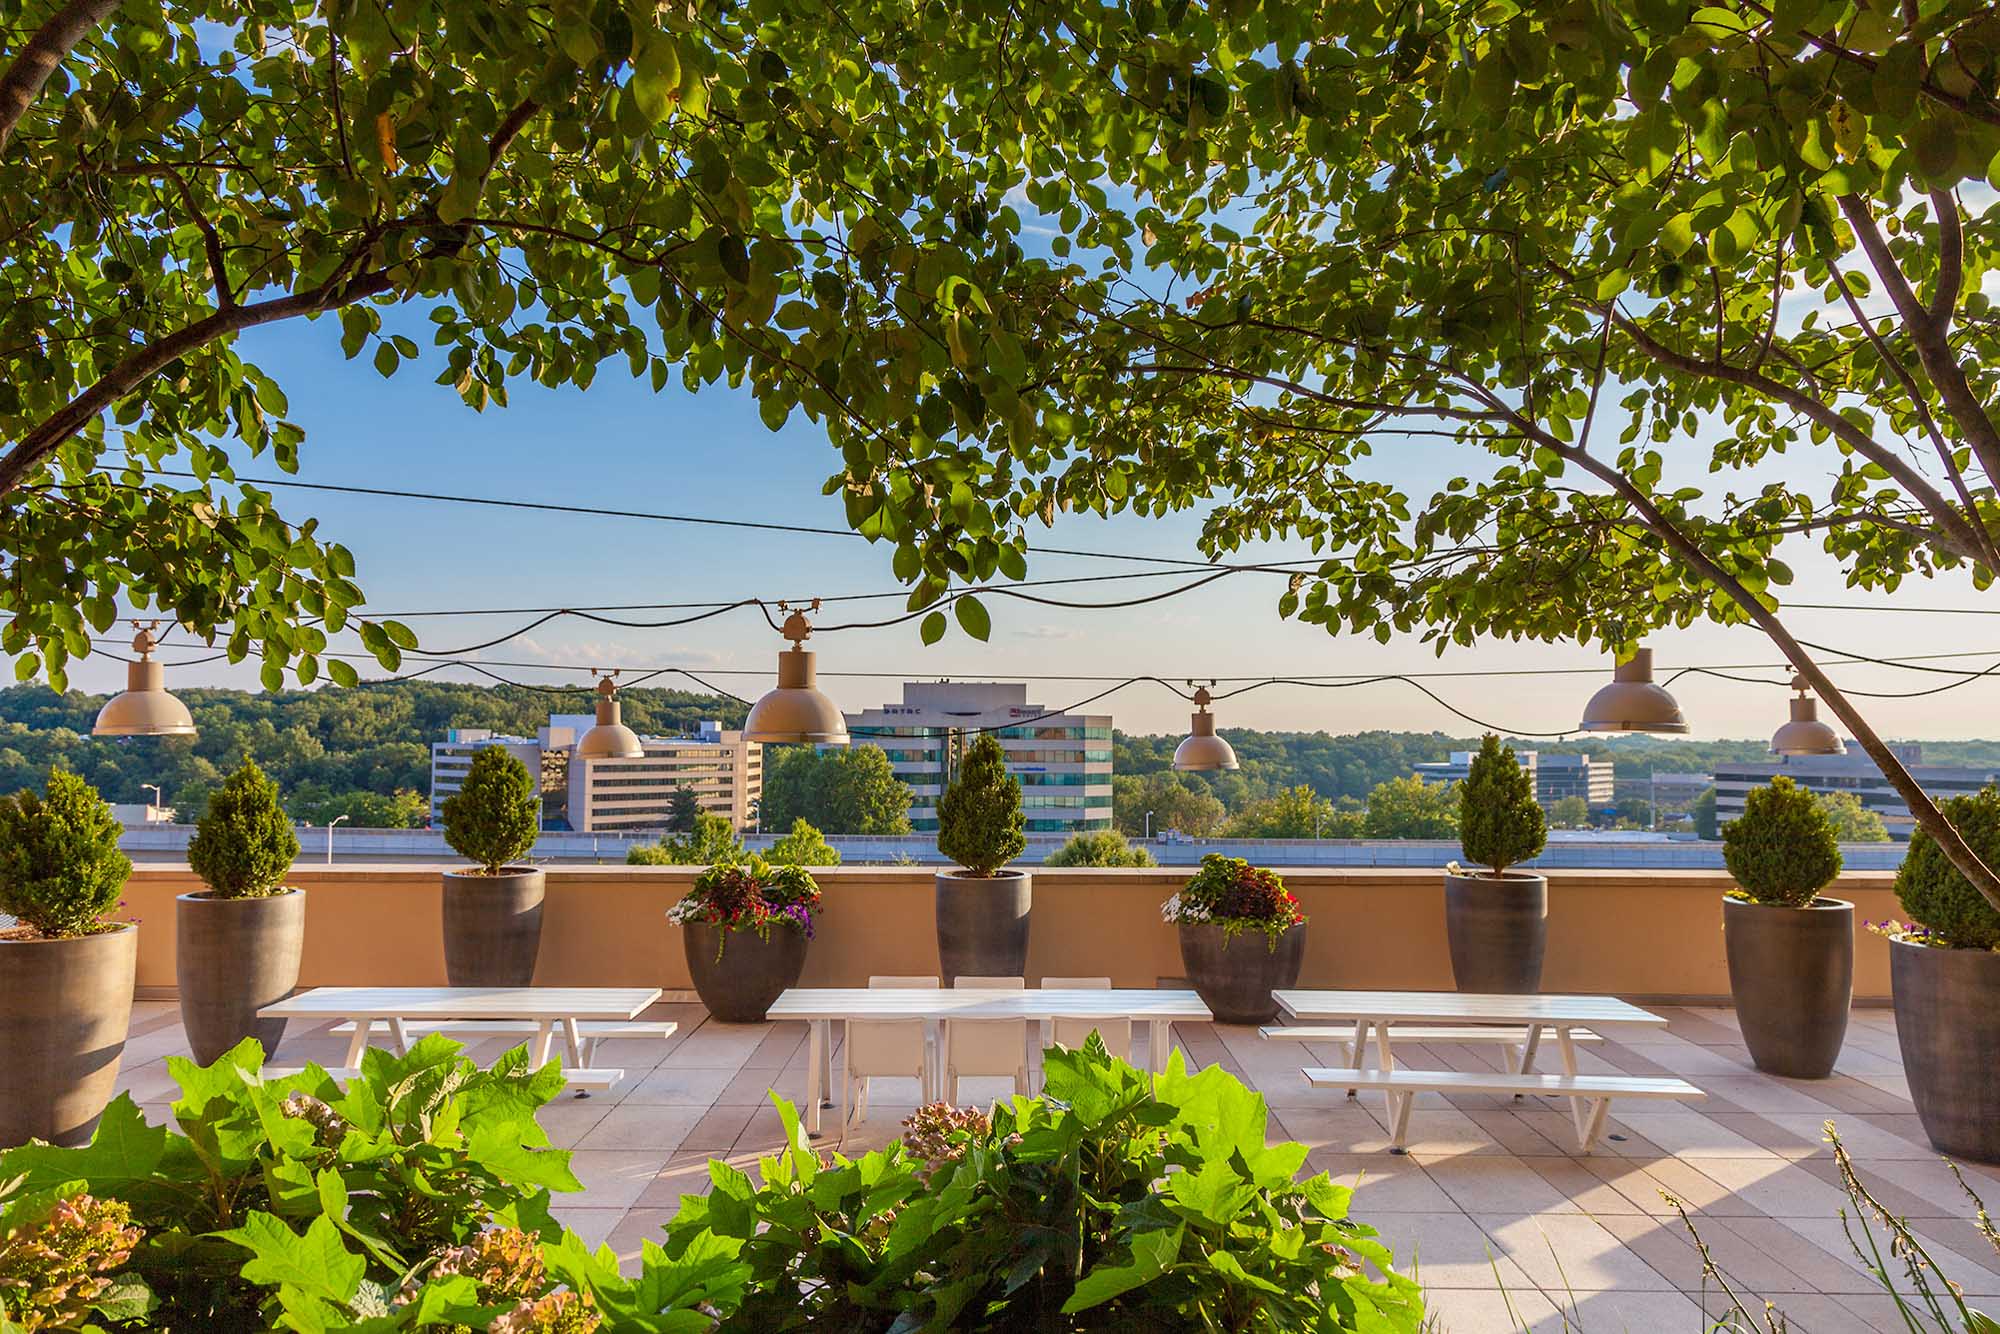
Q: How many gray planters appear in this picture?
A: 9